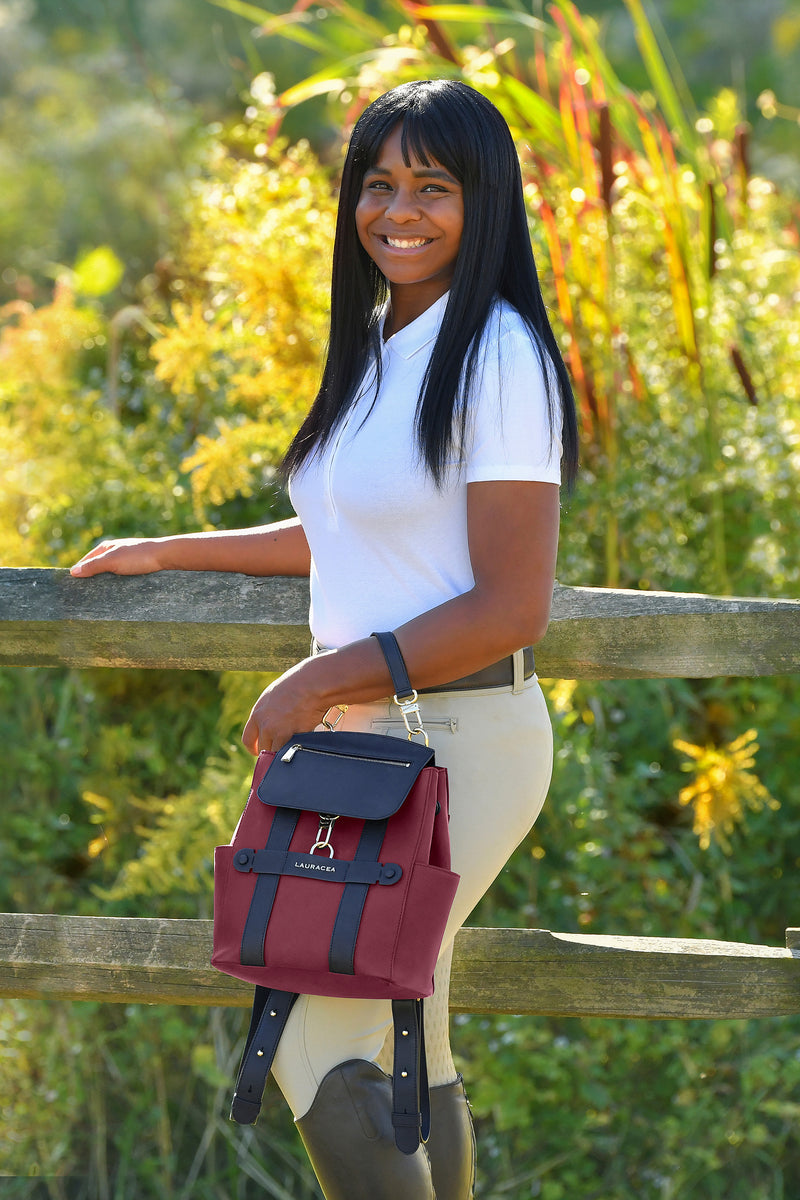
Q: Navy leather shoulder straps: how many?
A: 2